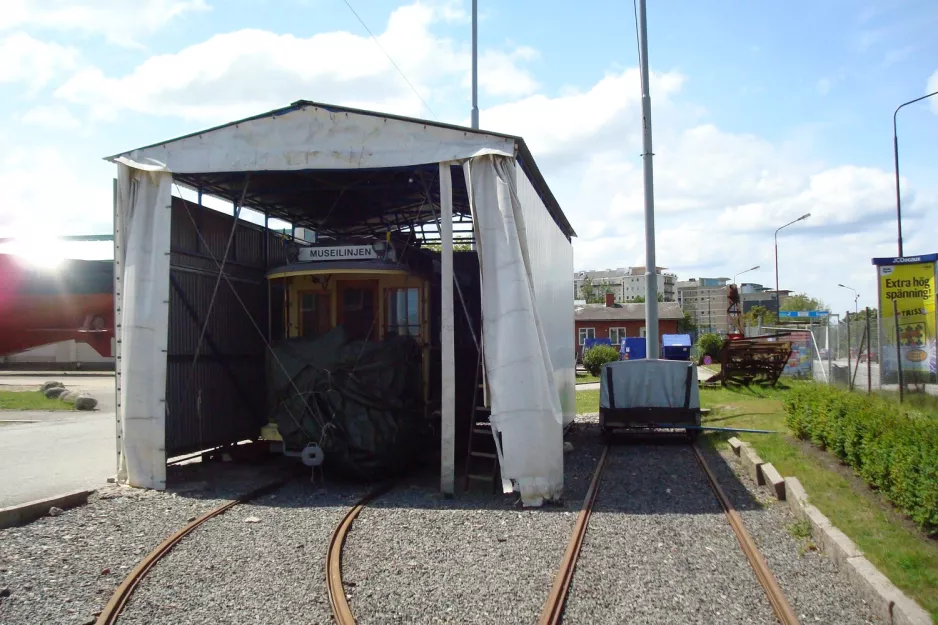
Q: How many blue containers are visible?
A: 3